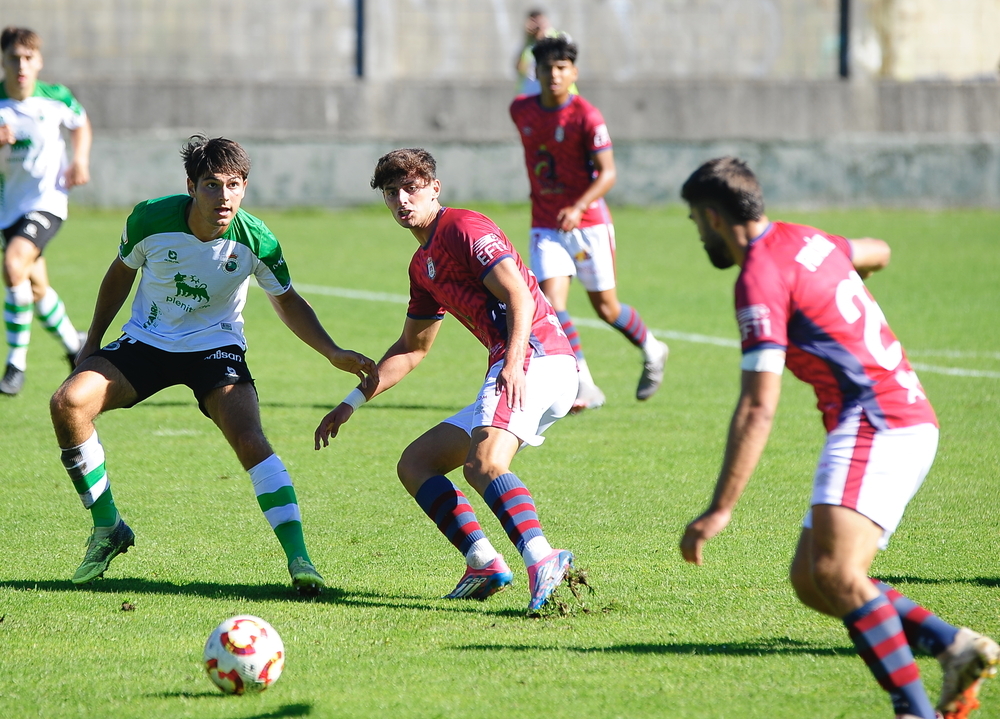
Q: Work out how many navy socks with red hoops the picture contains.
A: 6